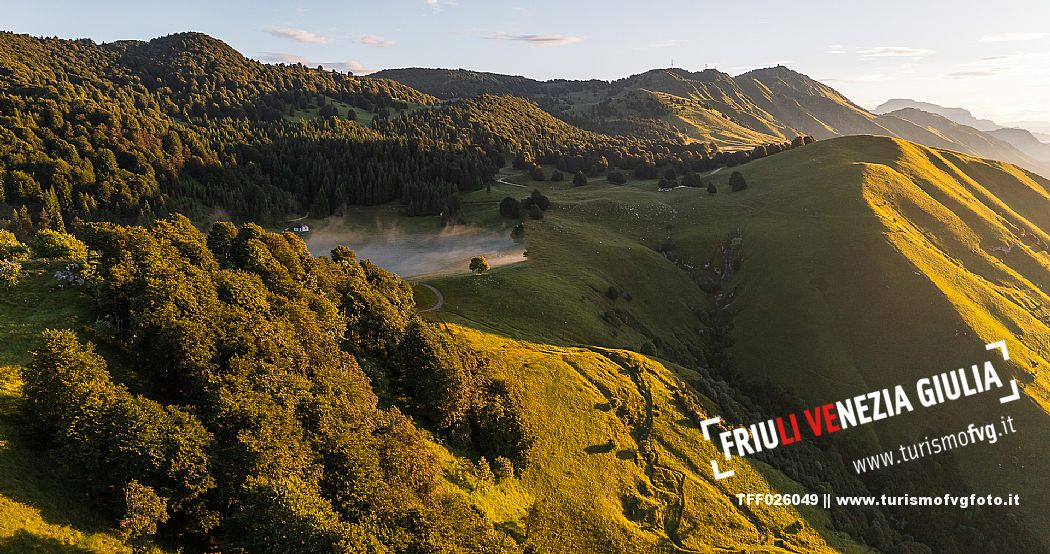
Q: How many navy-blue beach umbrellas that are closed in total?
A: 0